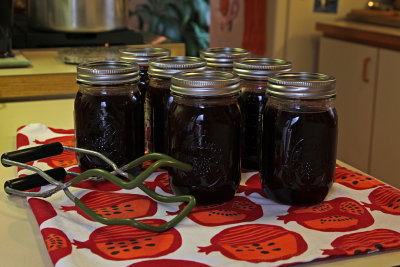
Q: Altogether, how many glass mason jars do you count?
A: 7